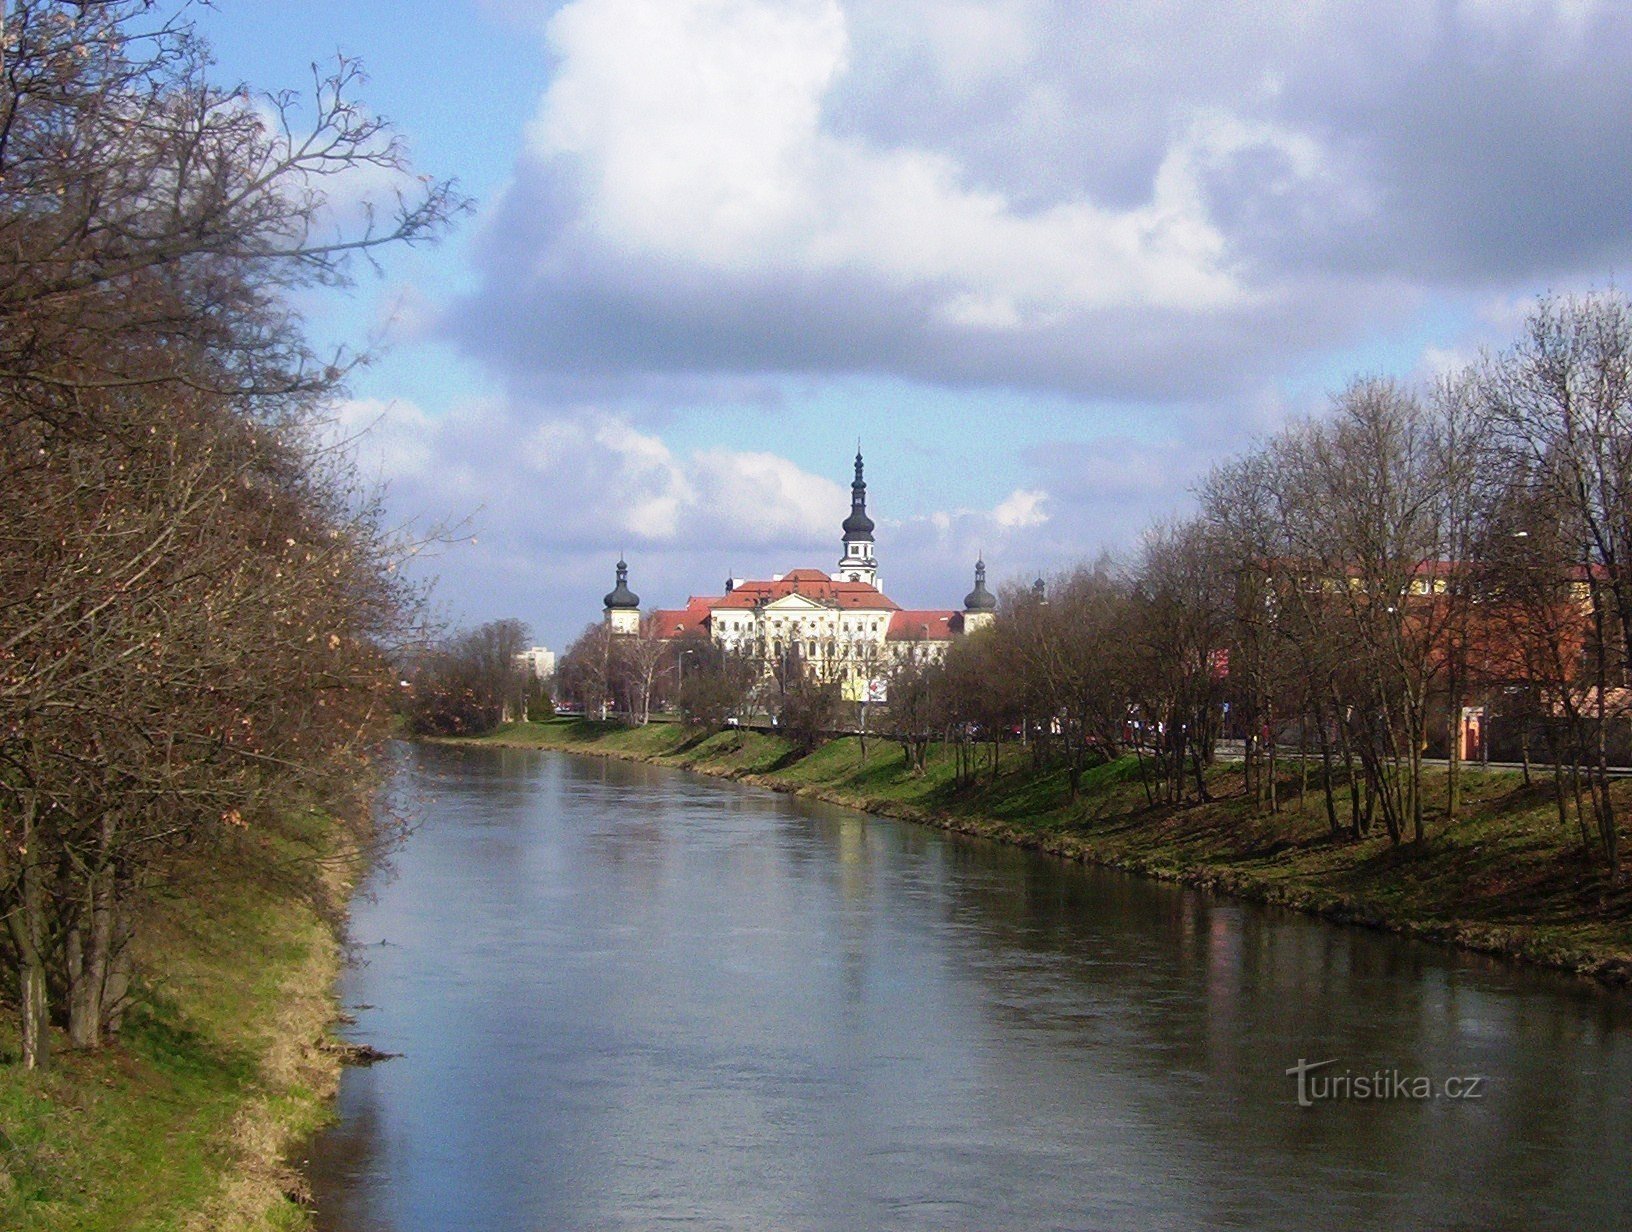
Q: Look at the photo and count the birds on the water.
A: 0